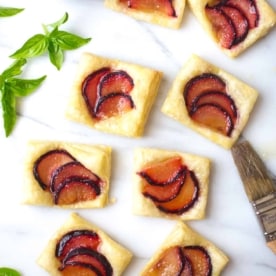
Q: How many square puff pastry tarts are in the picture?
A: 8